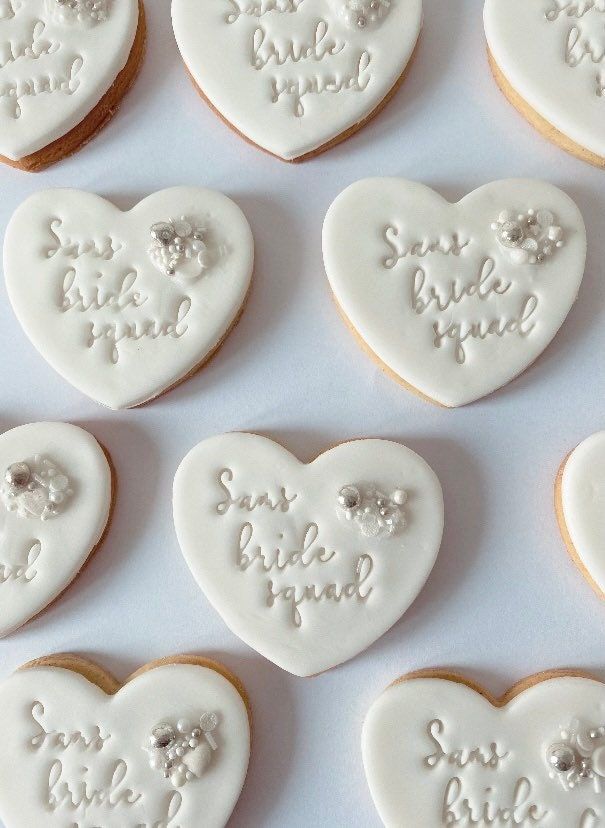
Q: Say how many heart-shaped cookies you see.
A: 10